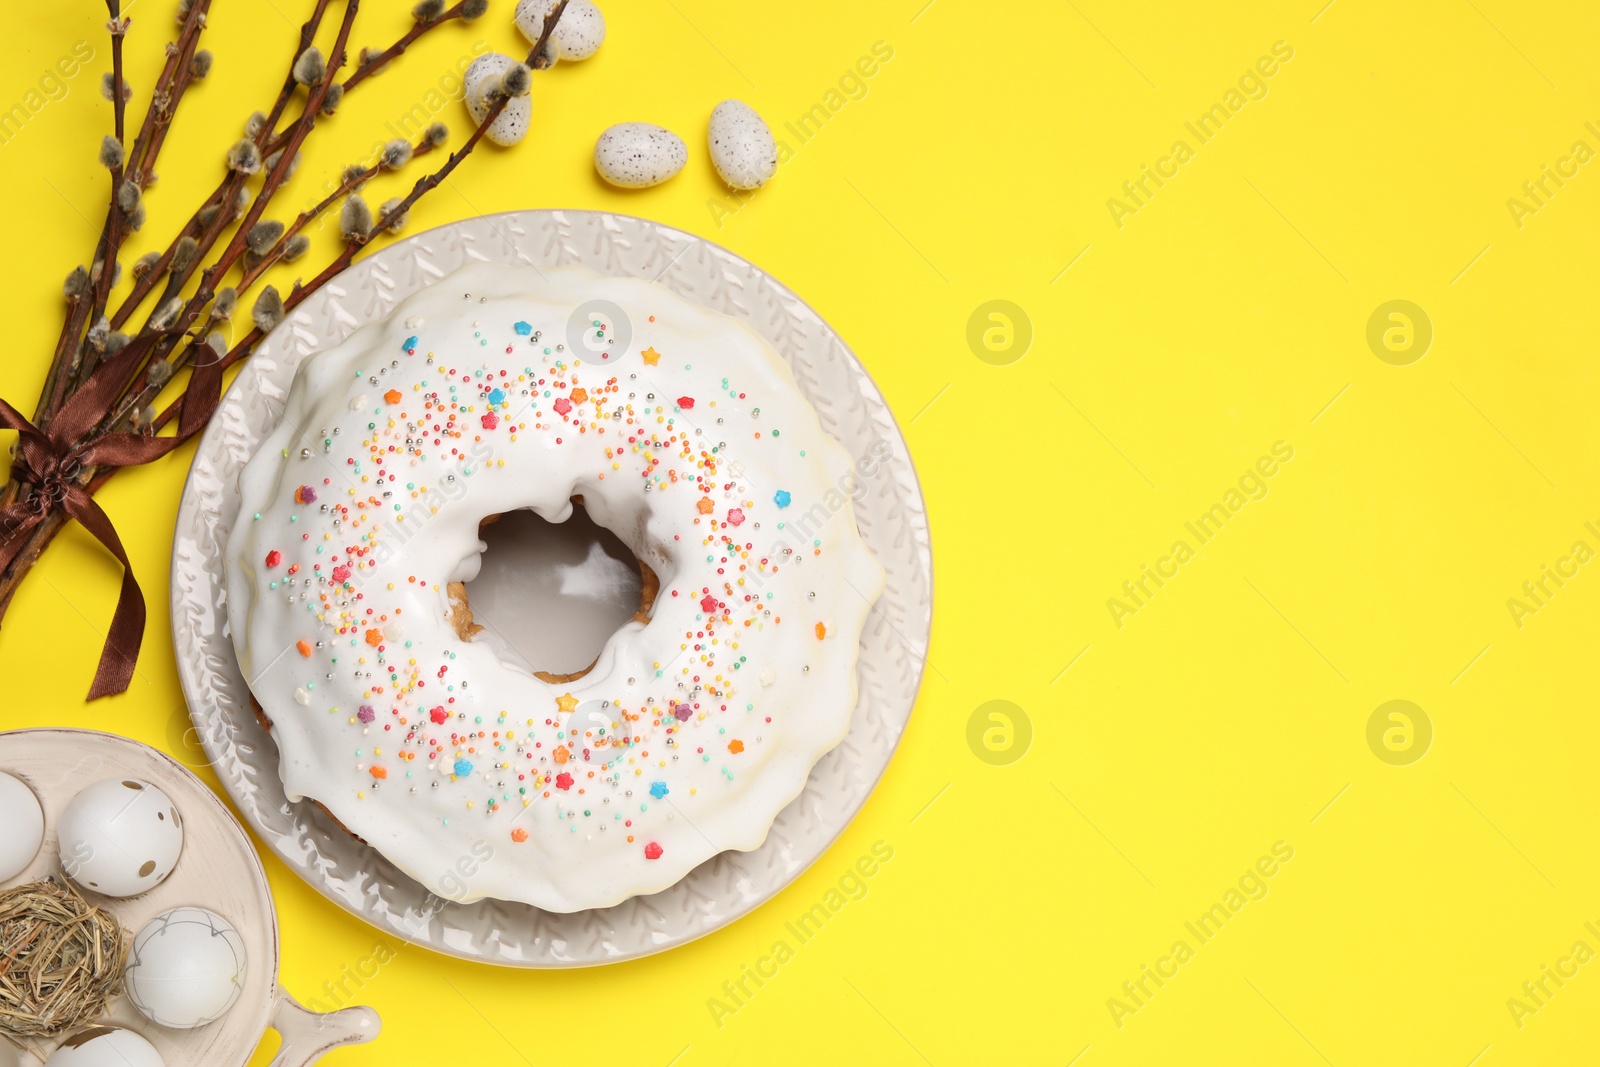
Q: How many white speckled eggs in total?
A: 4